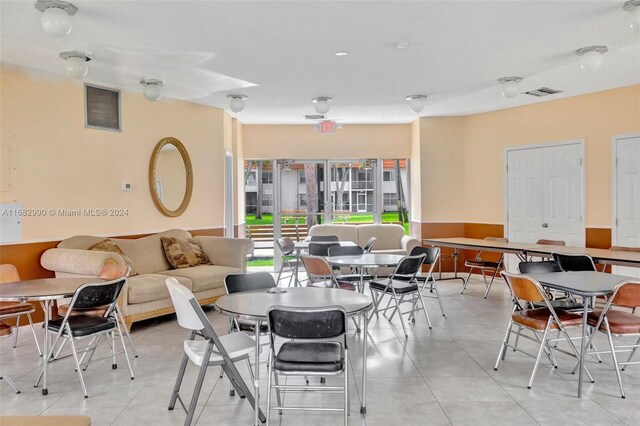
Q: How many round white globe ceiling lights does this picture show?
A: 9